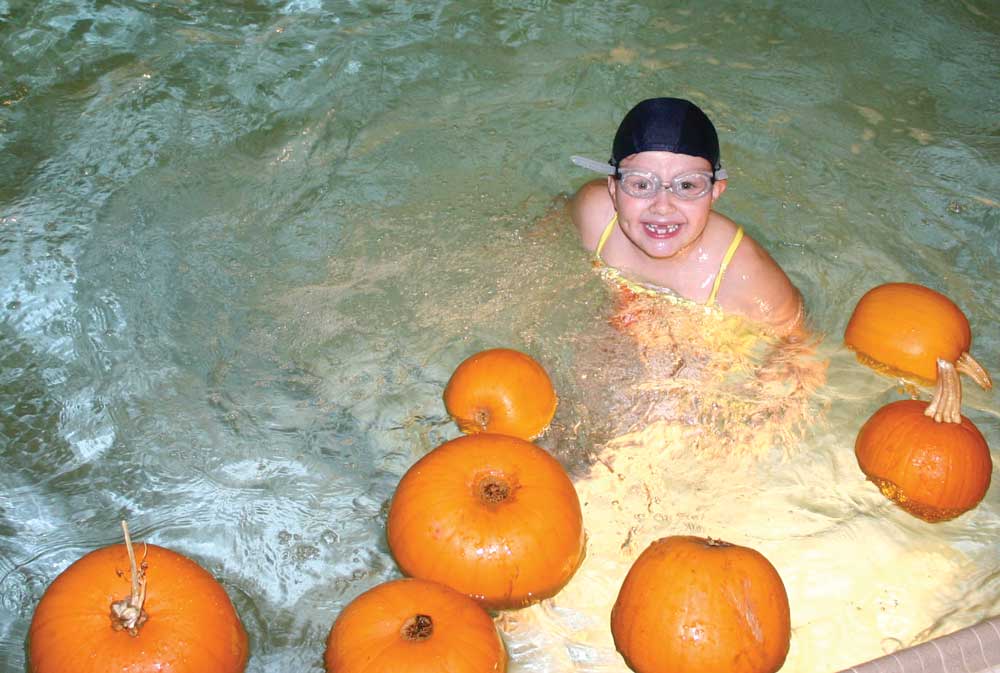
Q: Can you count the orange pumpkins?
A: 7